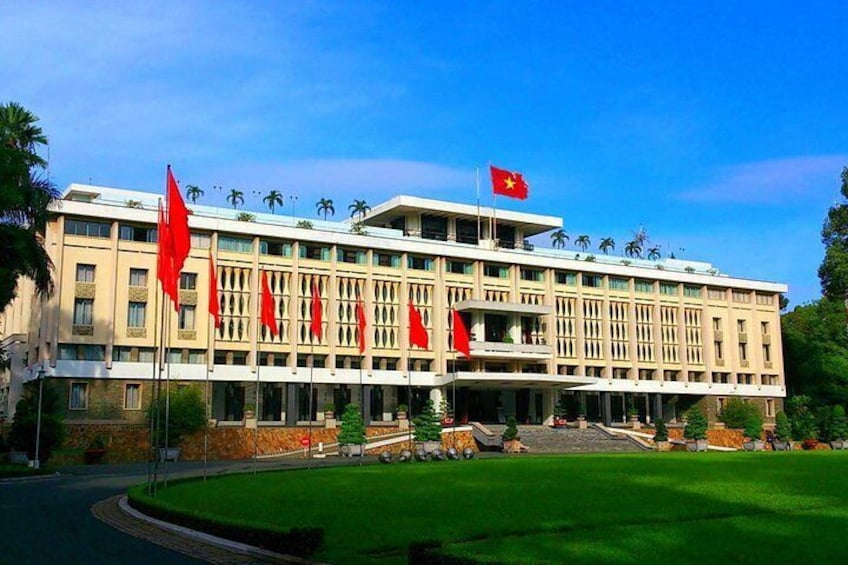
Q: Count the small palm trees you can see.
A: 10